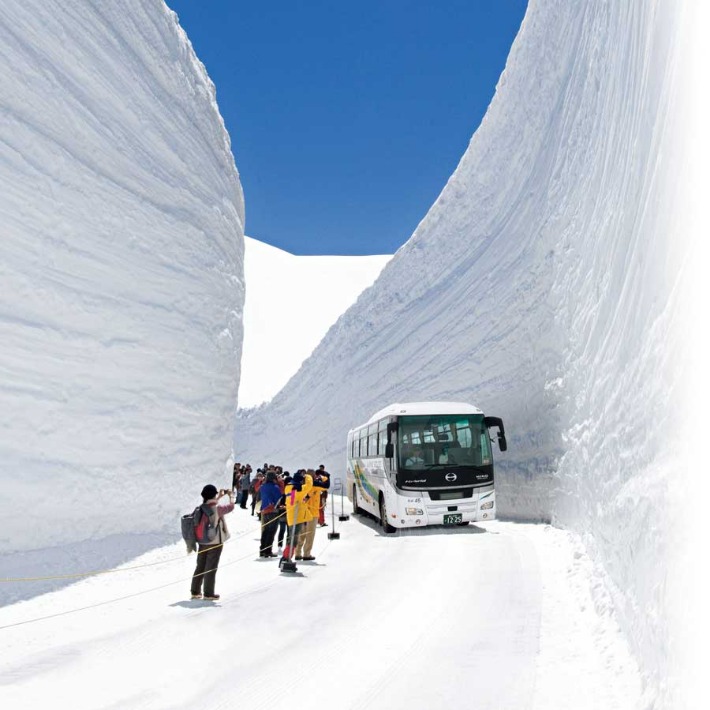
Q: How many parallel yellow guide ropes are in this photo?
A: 2